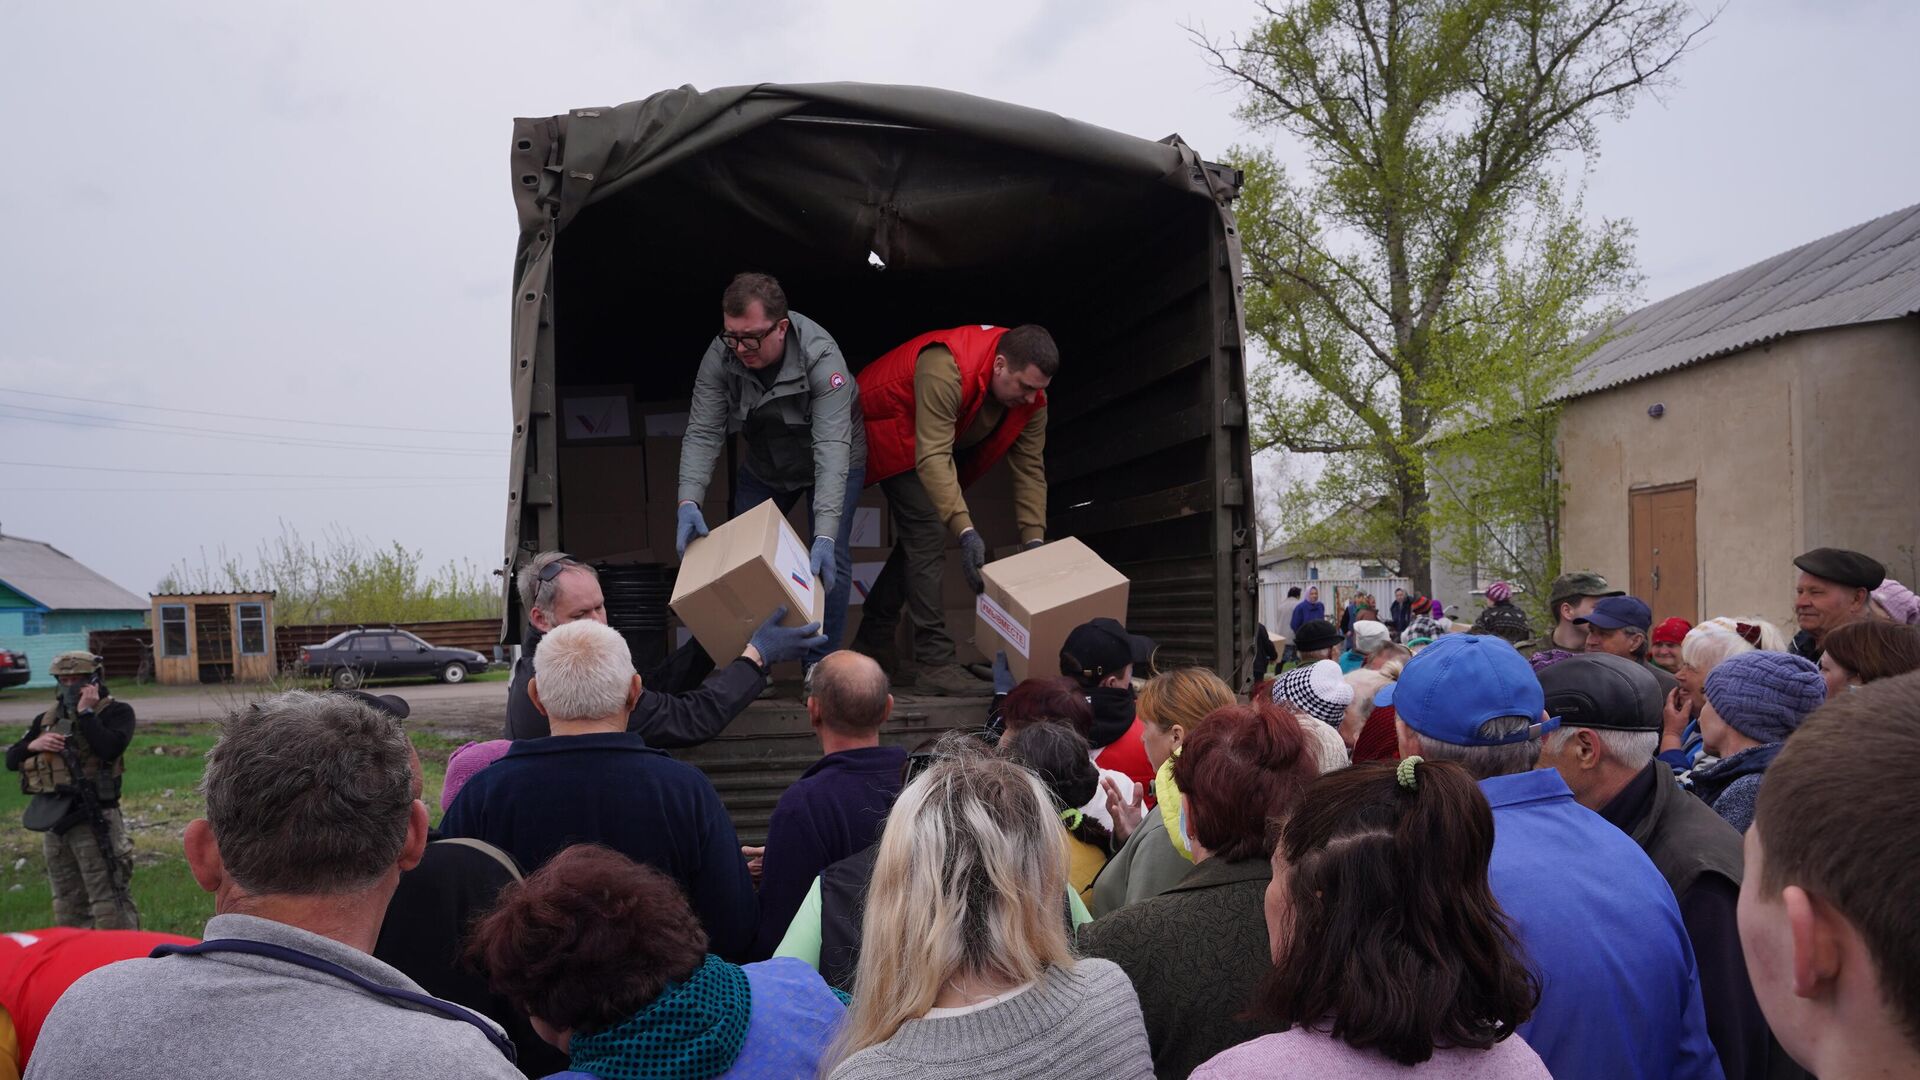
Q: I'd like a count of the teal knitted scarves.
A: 1